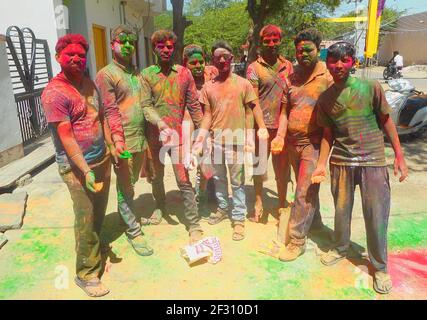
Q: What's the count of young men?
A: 8